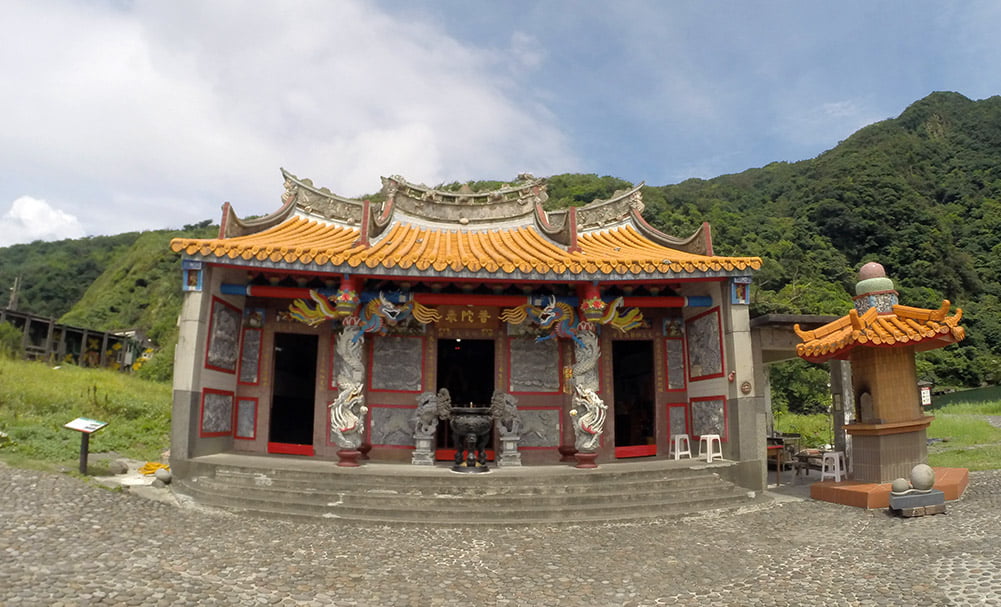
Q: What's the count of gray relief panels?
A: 12